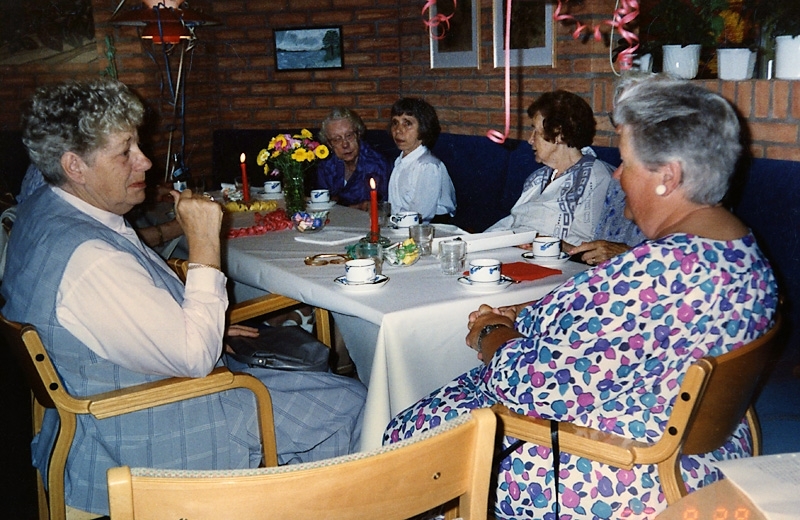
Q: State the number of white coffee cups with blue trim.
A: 6